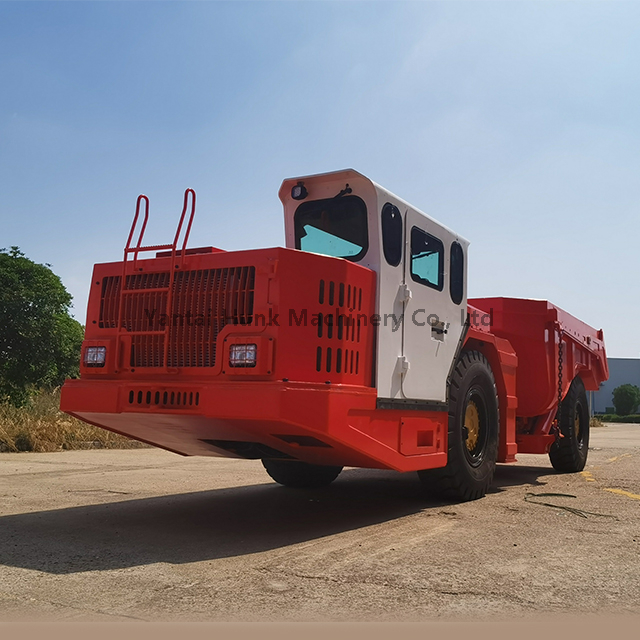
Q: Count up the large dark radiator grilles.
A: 1